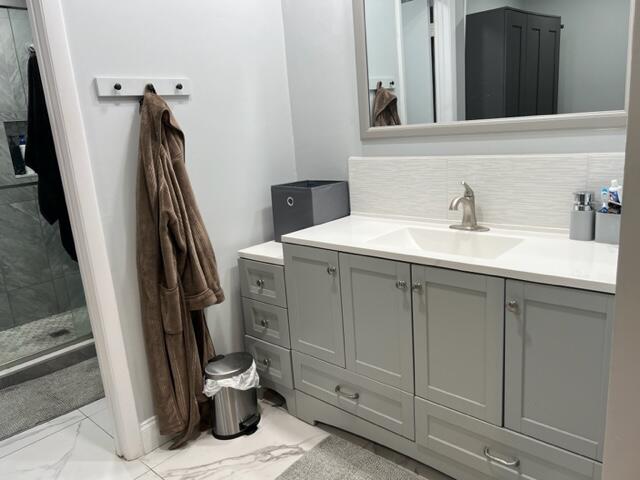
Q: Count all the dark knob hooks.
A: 3